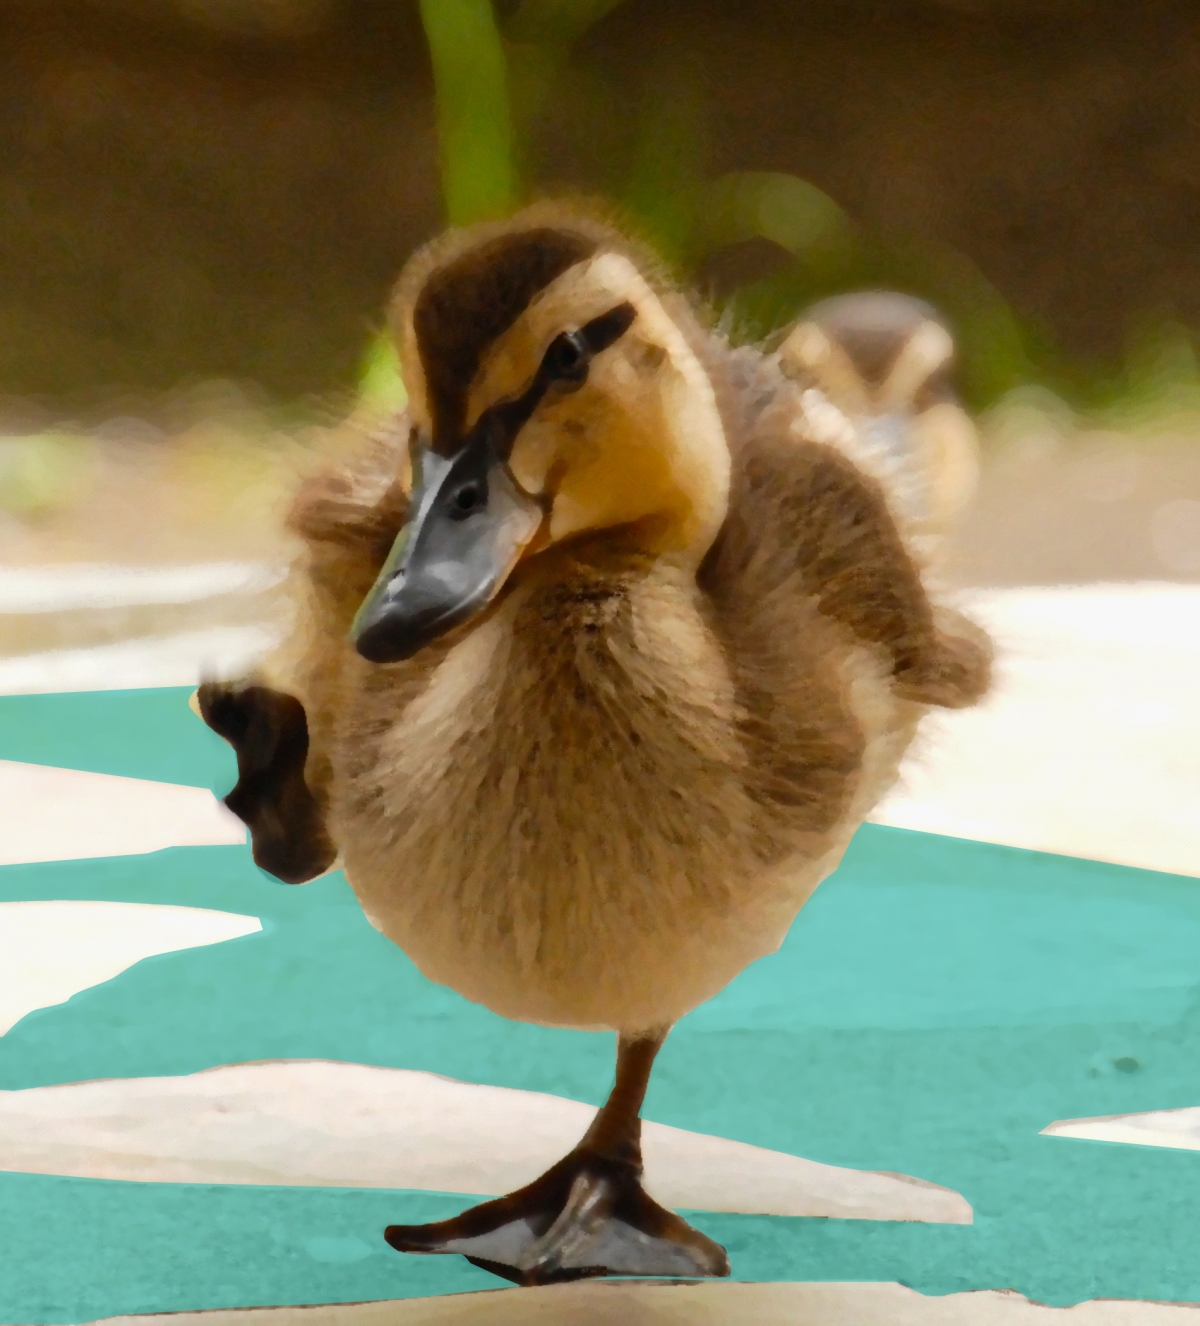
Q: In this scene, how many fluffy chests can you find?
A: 1